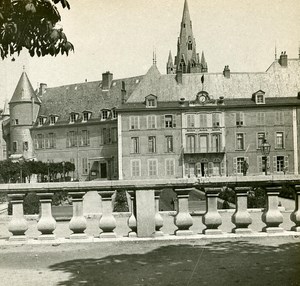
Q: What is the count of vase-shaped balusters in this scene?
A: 11